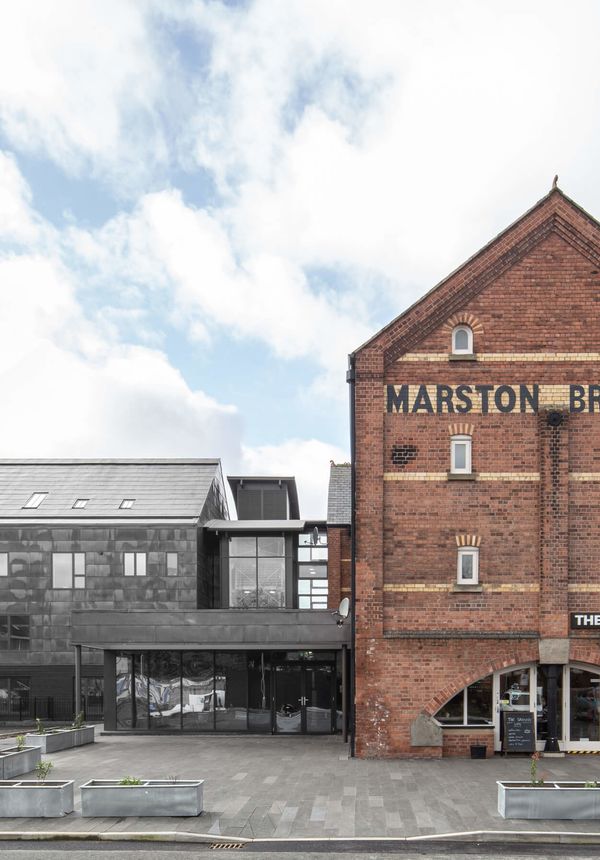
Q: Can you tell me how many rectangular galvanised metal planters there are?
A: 5